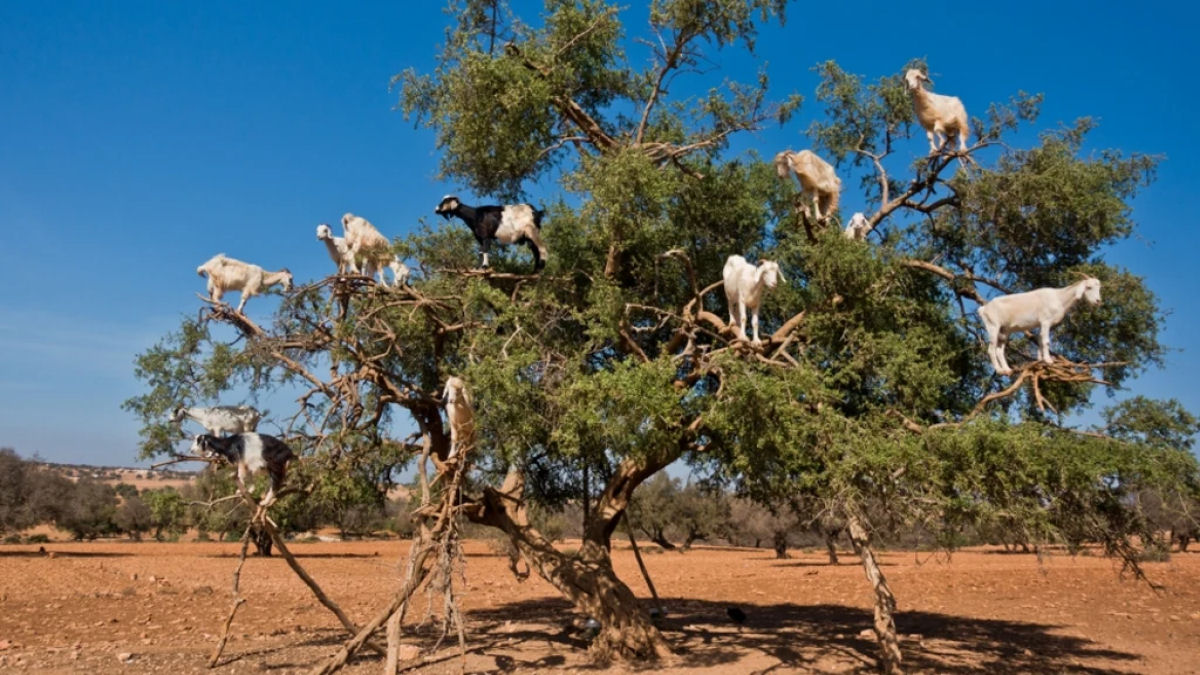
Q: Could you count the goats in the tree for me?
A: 12